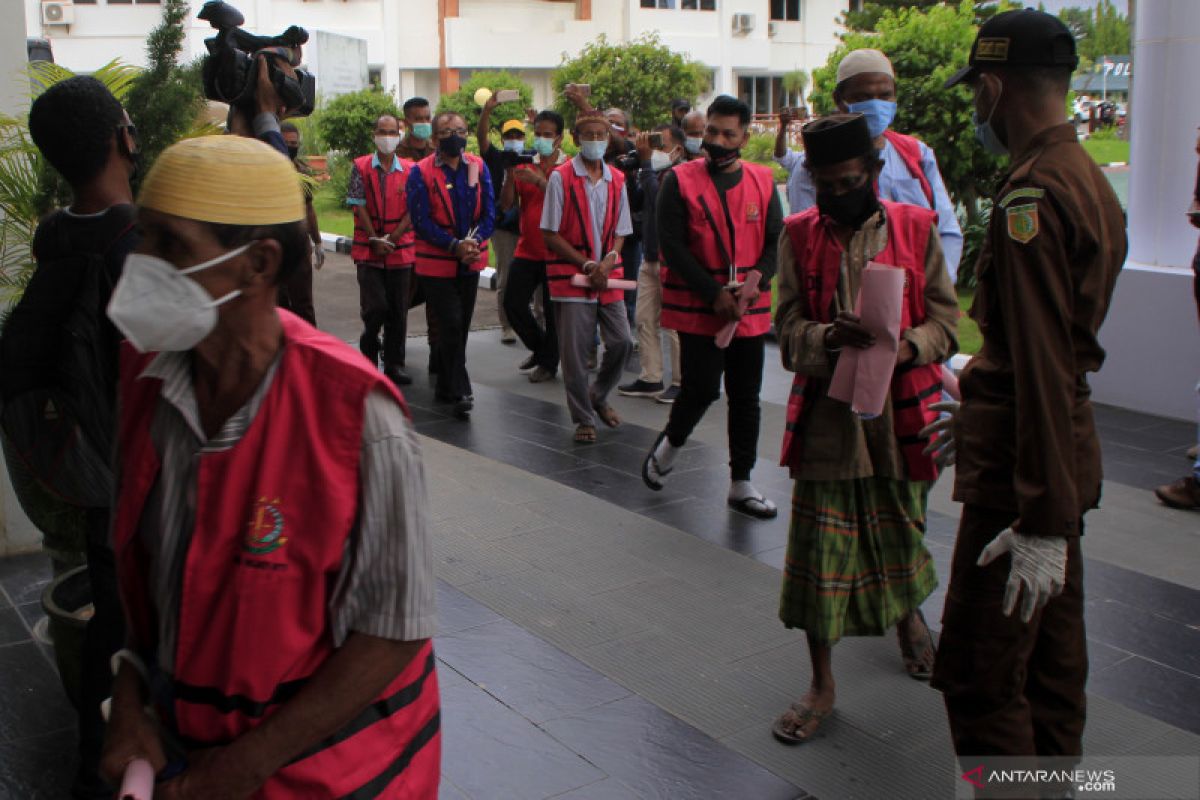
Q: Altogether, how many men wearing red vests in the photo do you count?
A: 7